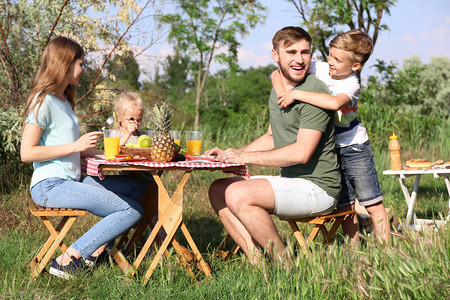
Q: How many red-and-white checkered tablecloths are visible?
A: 1